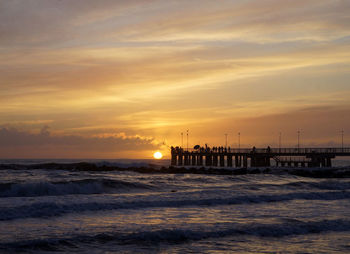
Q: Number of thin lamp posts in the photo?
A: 7